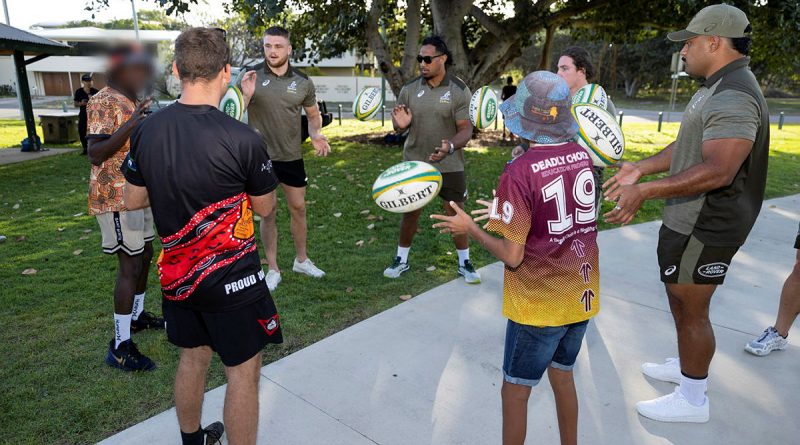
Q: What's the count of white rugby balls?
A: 6